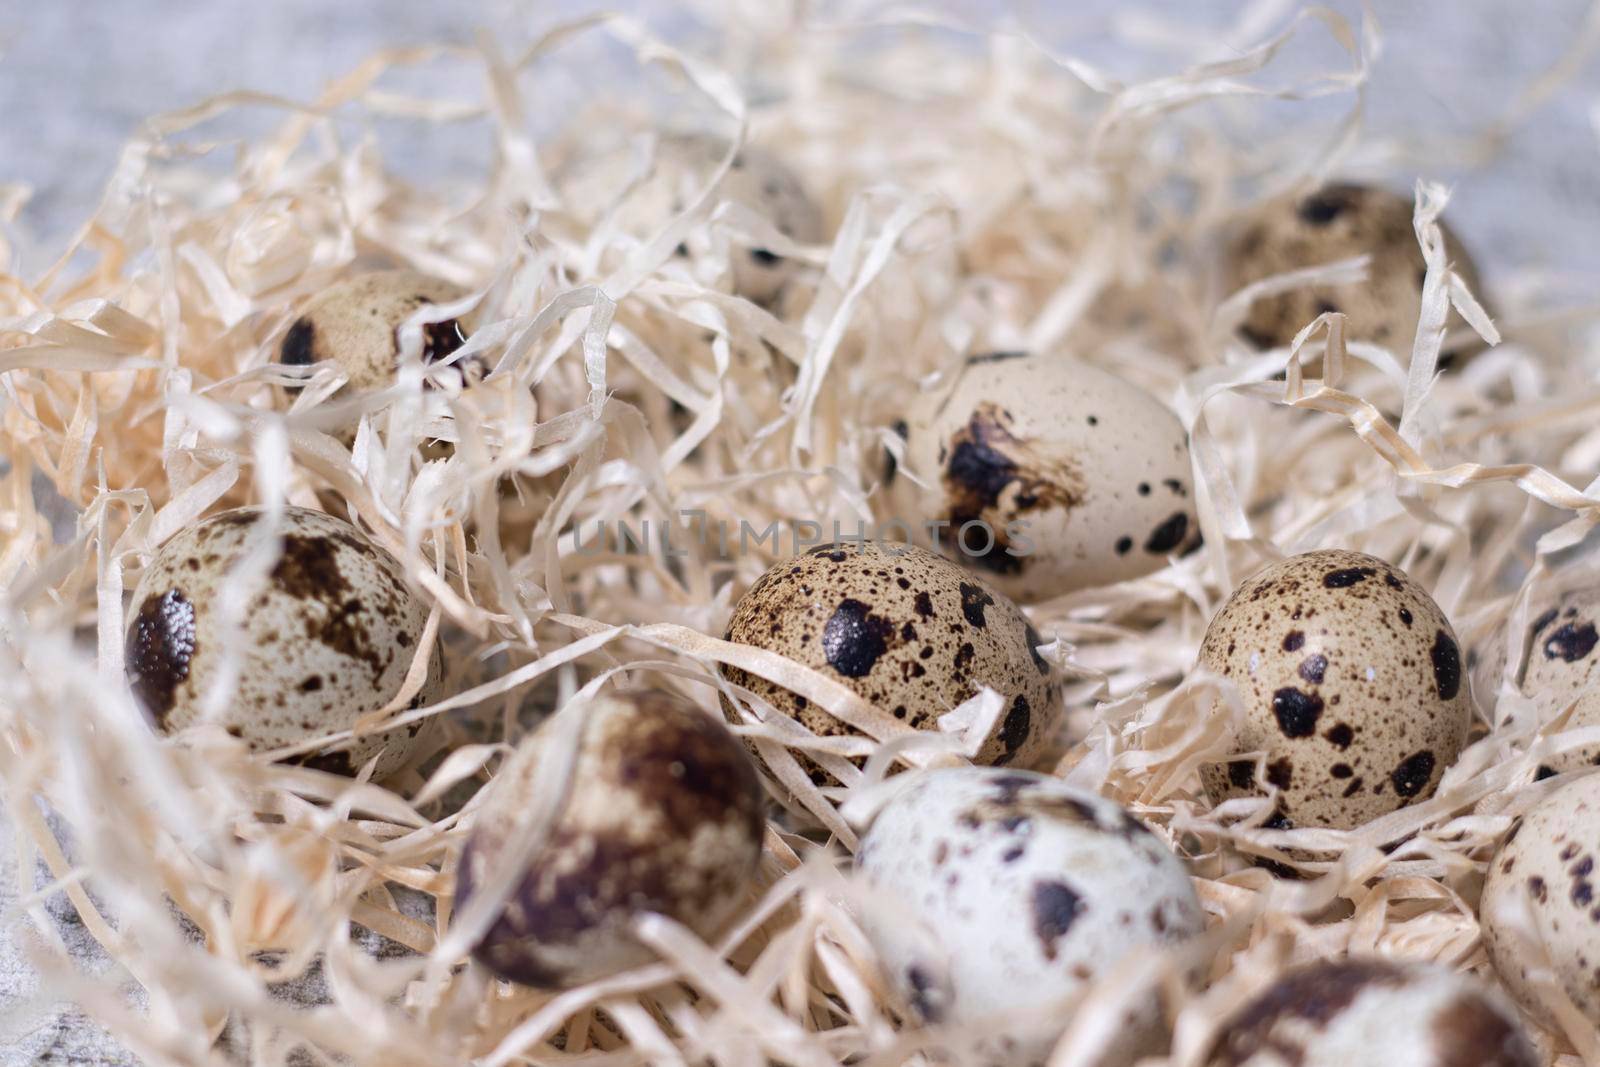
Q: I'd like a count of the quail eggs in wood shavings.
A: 12